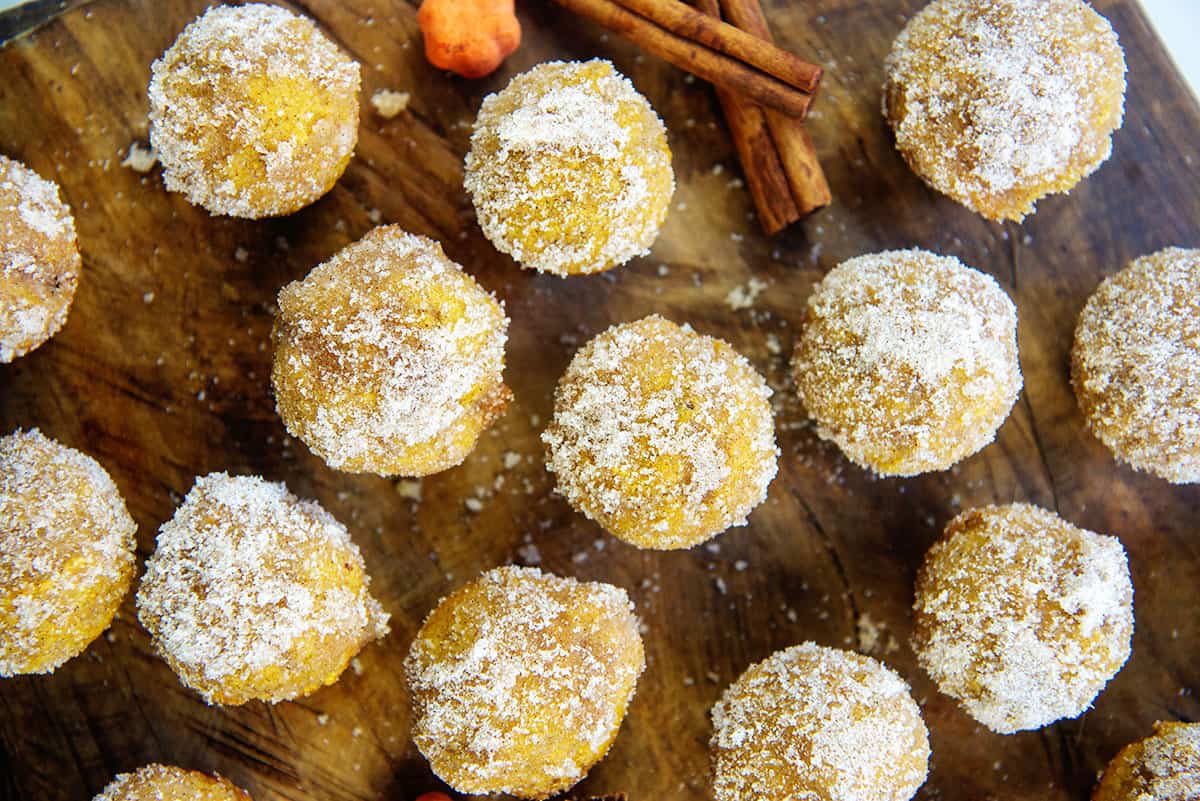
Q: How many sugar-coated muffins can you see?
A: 15